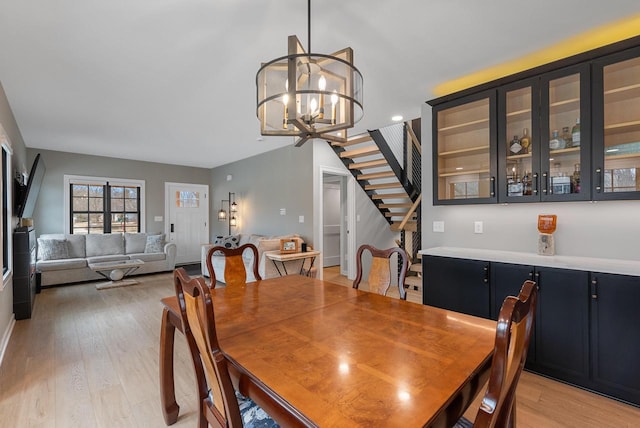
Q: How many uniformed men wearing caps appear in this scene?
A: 0